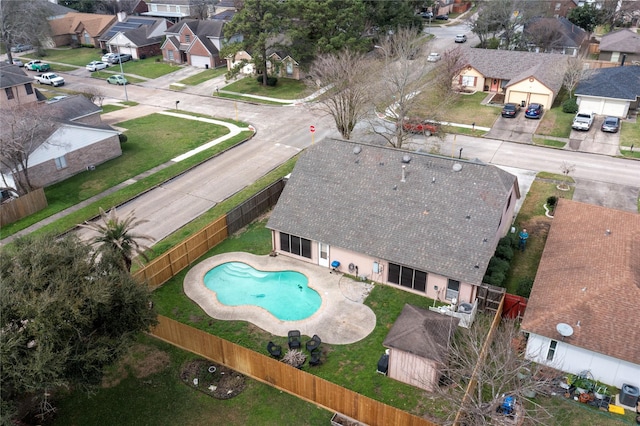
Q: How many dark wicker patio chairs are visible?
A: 4